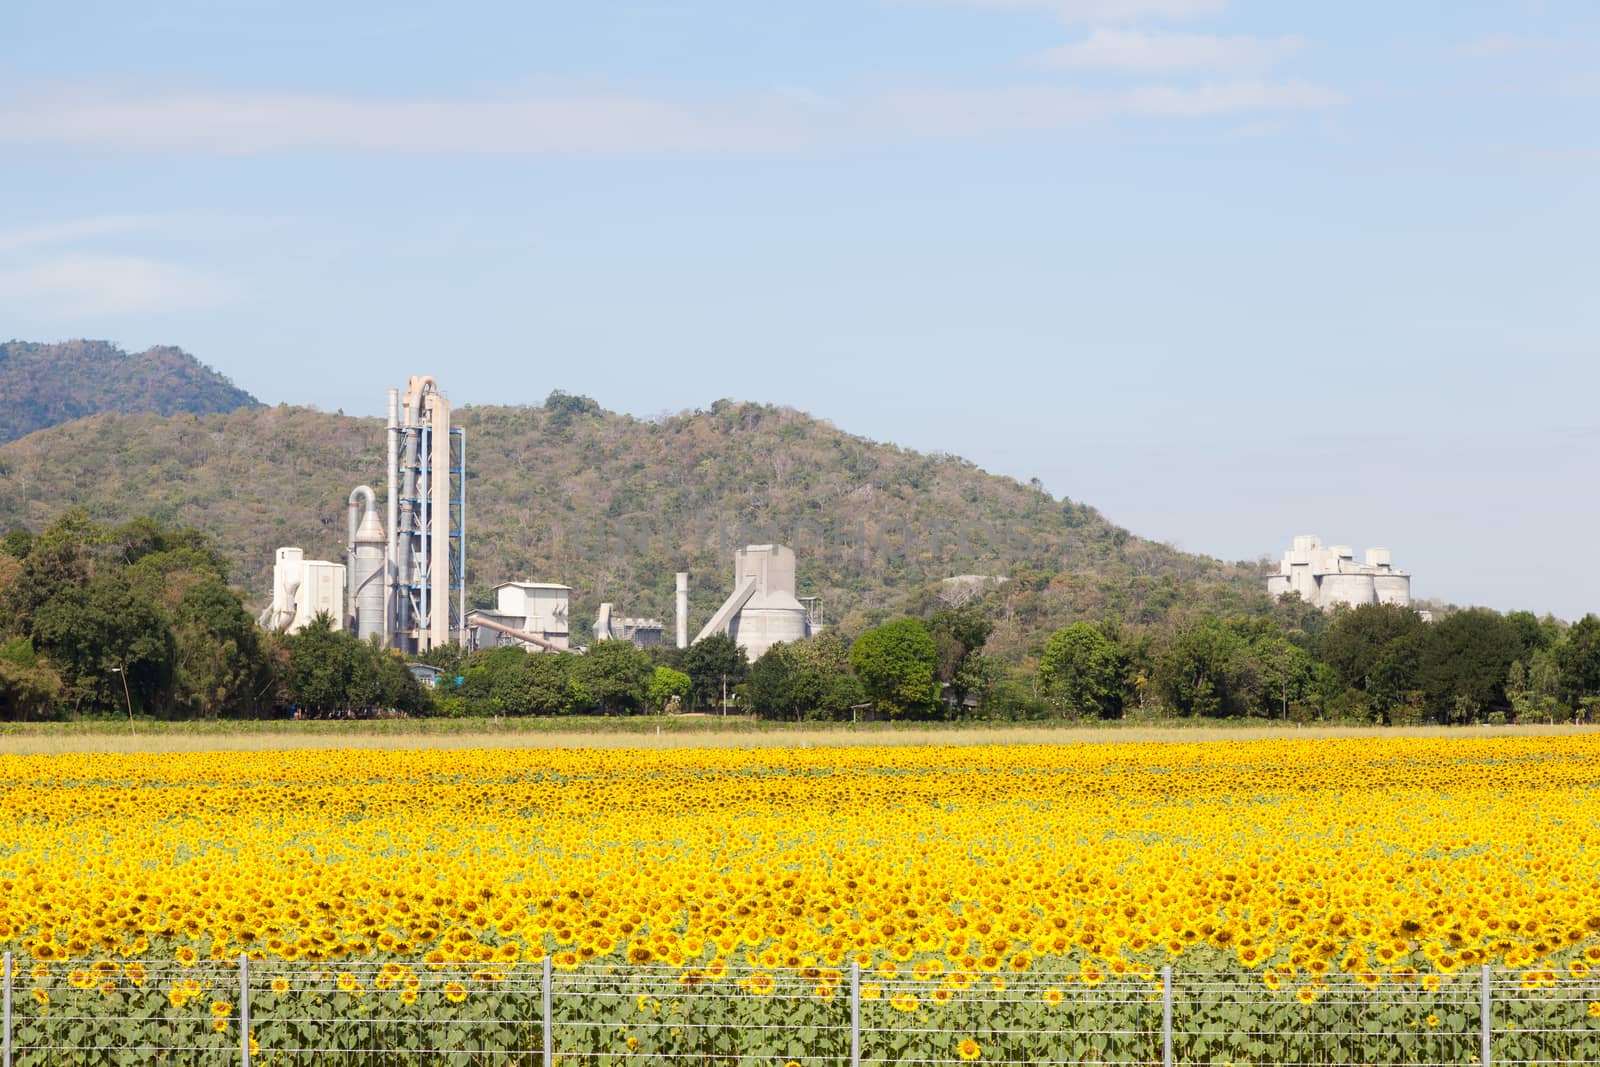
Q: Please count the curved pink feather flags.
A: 0